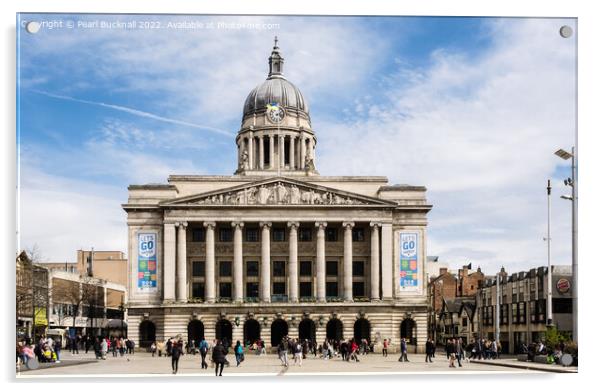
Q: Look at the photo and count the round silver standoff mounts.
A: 4